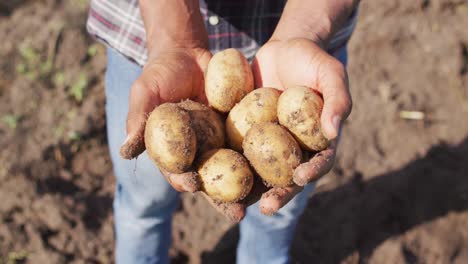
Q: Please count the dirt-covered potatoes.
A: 7